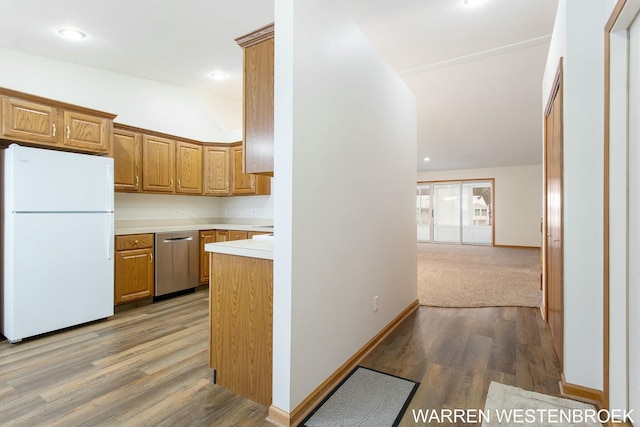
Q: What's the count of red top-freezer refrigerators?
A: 0